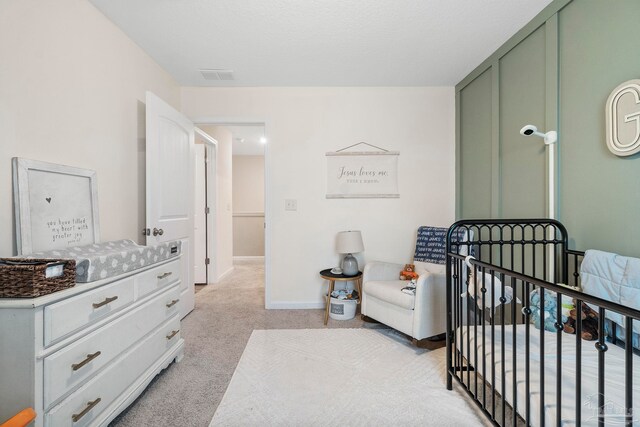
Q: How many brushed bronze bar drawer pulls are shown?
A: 6